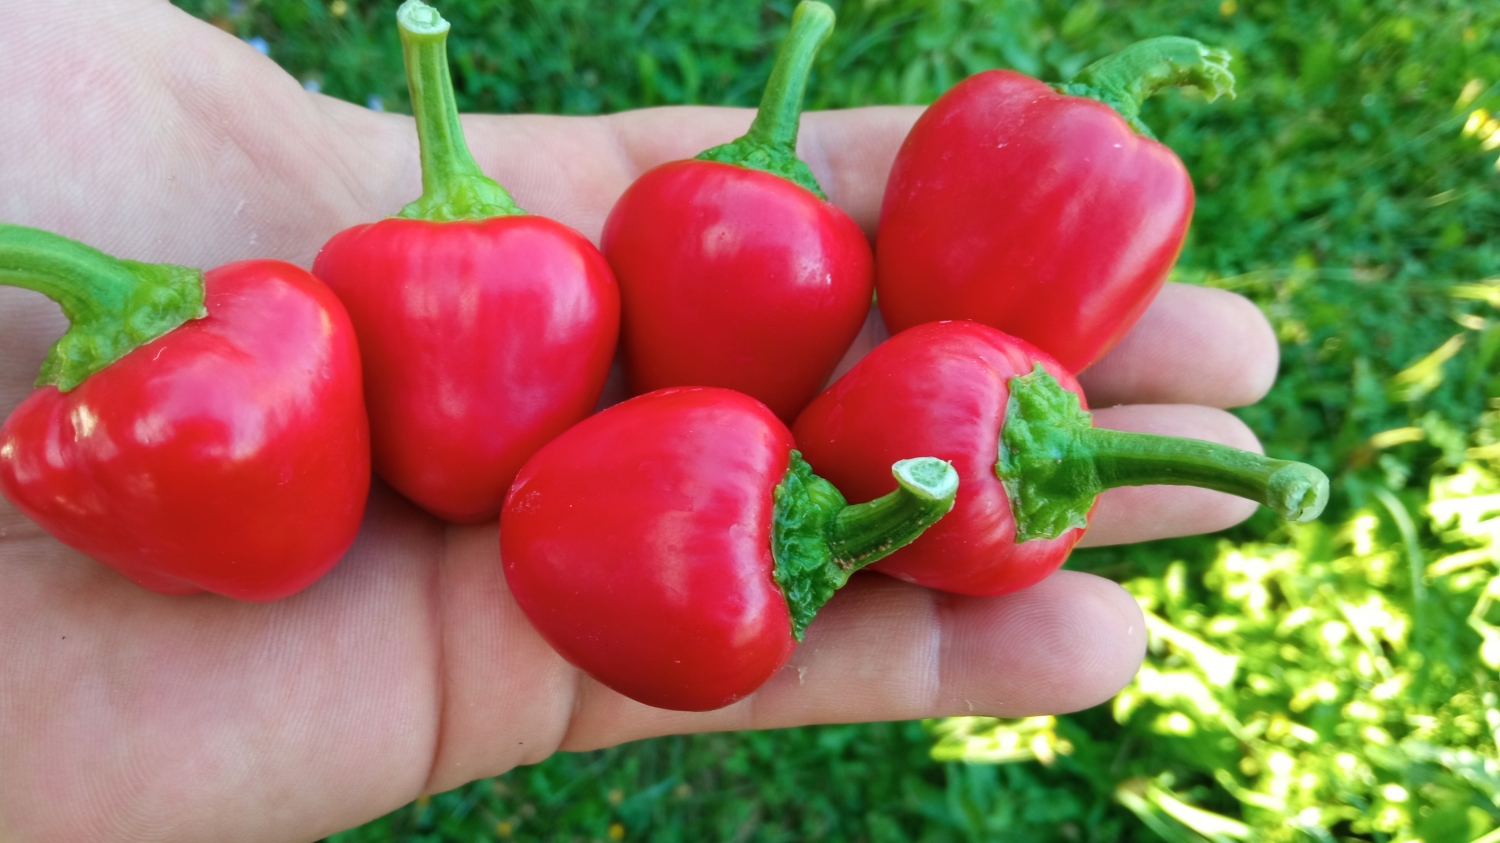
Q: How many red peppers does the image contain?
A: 6